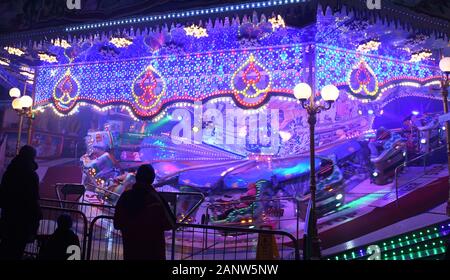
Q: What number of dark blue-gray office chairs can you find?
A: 0